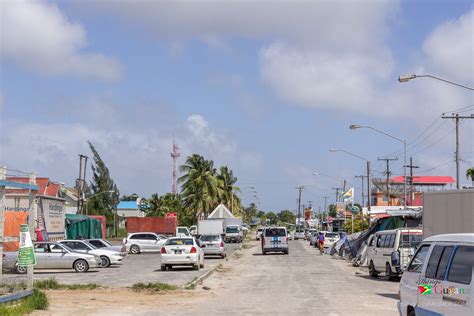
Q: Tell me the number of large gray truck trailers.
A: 1